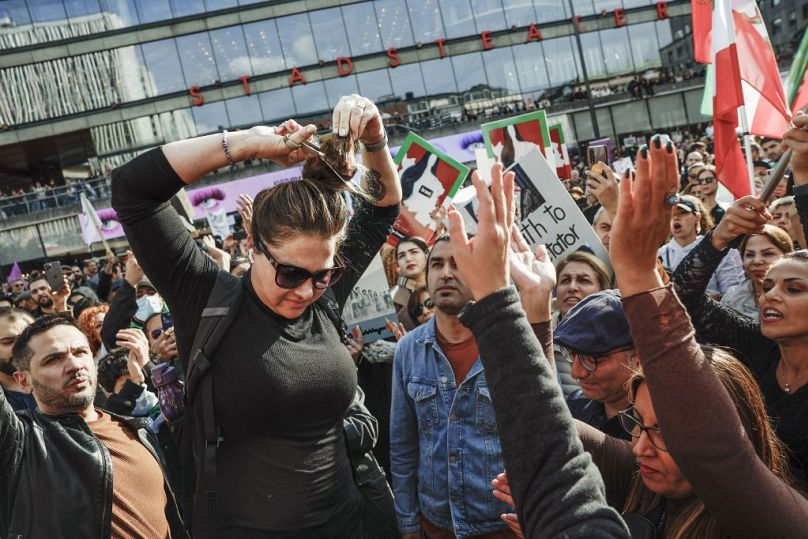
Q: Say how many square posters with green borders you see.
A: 3